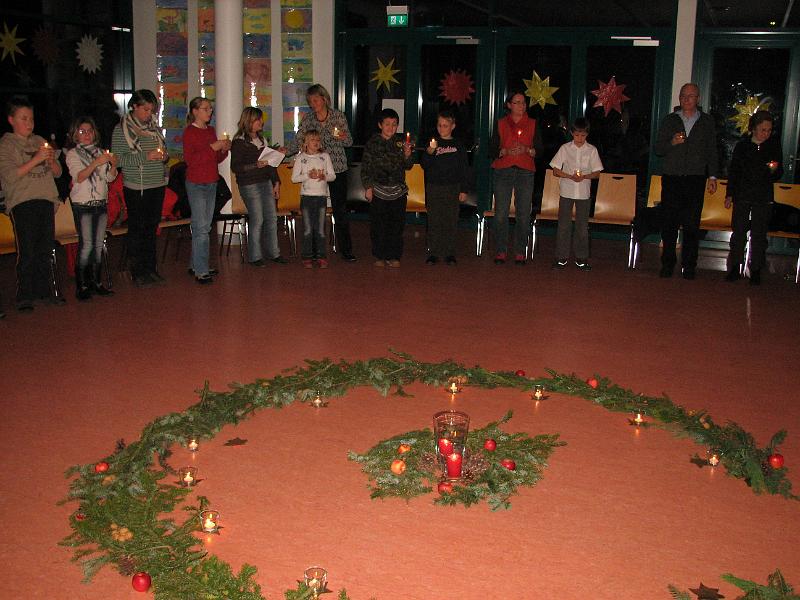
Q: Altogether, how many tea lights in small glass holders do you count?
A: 9